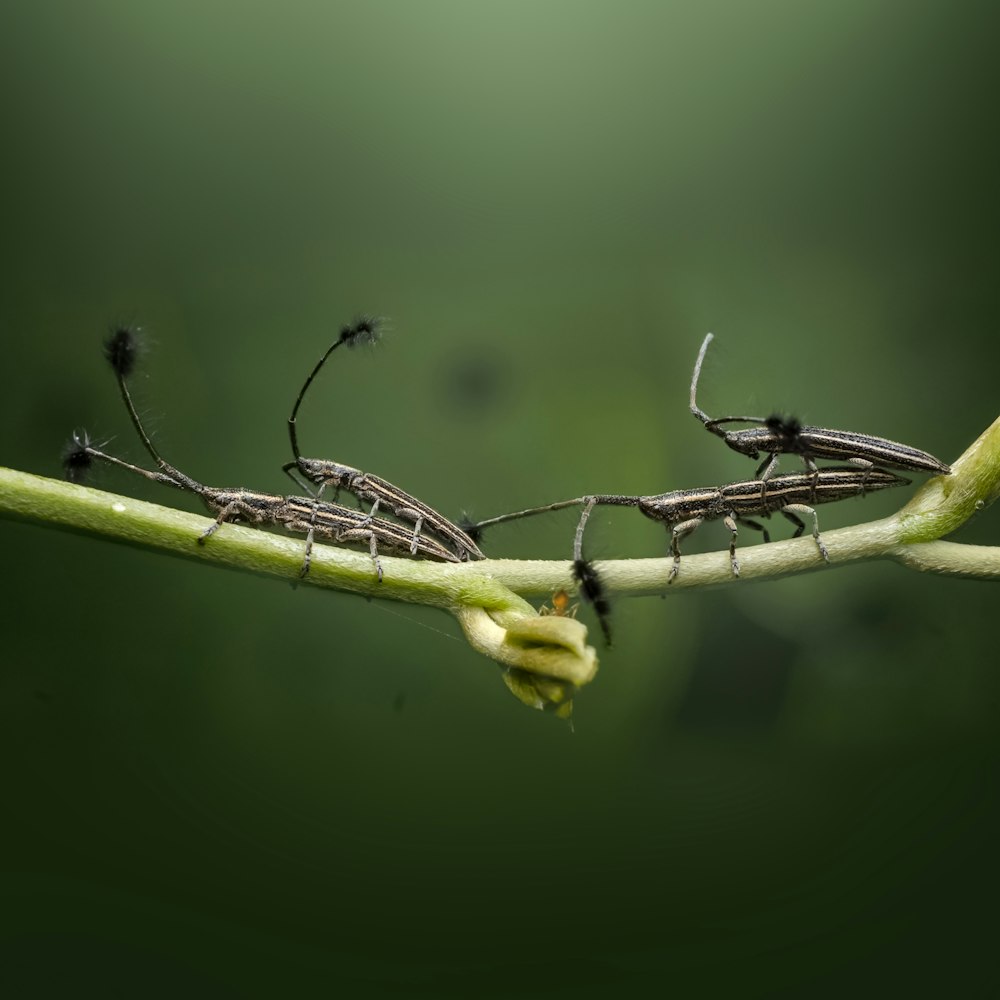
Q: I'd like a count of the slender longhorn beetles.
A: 4